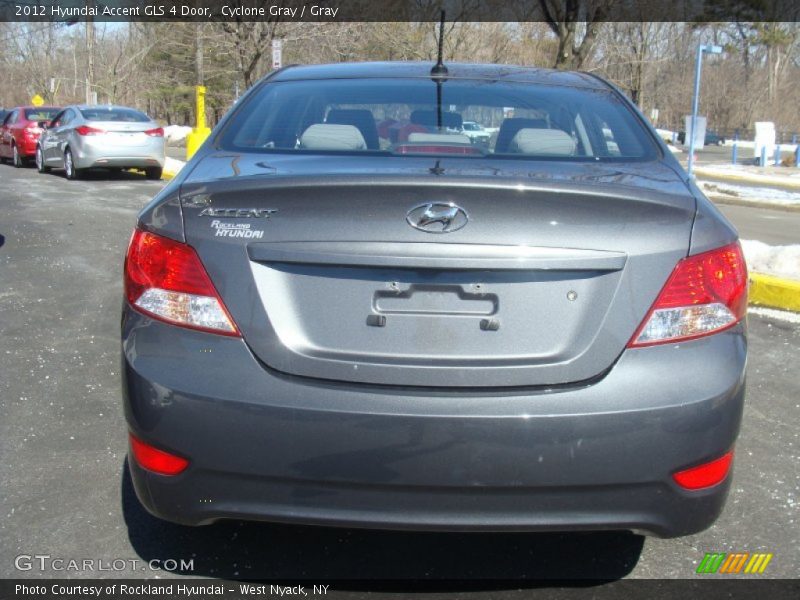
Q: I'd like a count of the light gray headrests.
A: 3